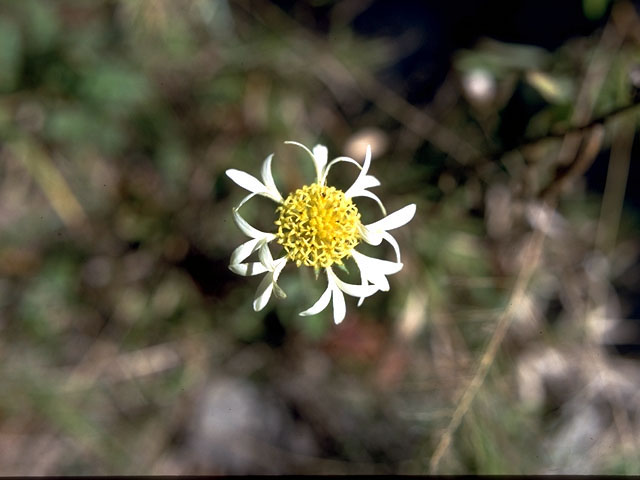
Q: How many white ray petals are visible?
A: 8